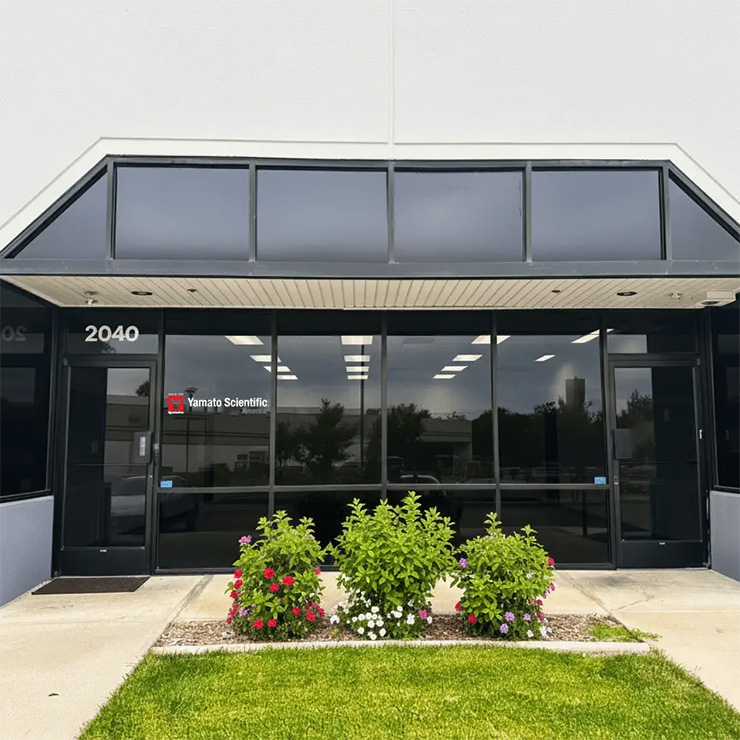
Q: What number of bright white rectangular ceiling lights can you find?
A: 14